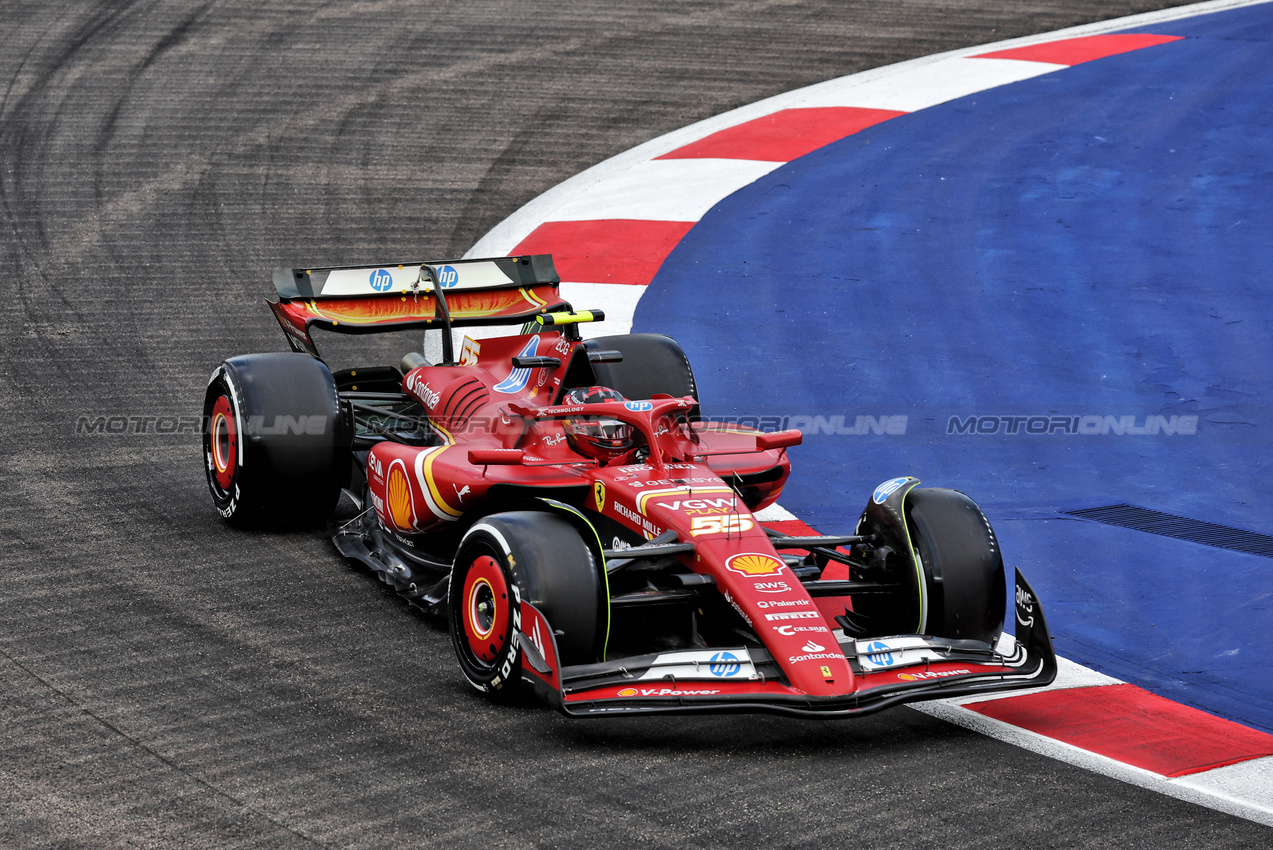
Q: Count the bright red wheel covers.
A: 2